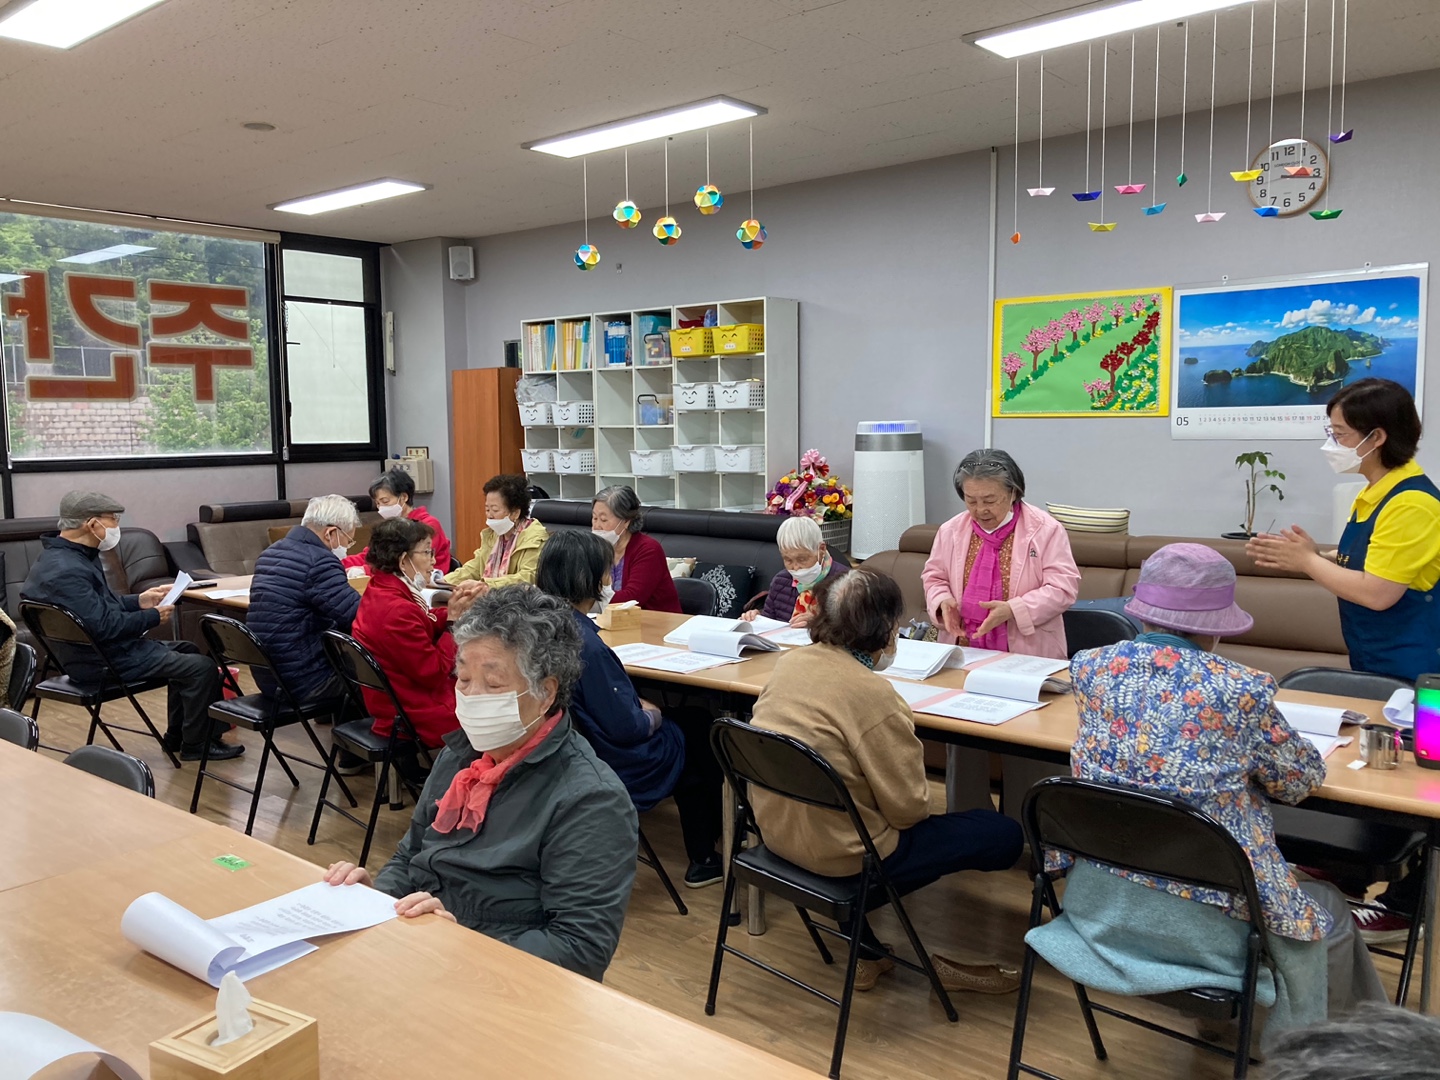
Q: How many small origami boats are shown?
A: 13